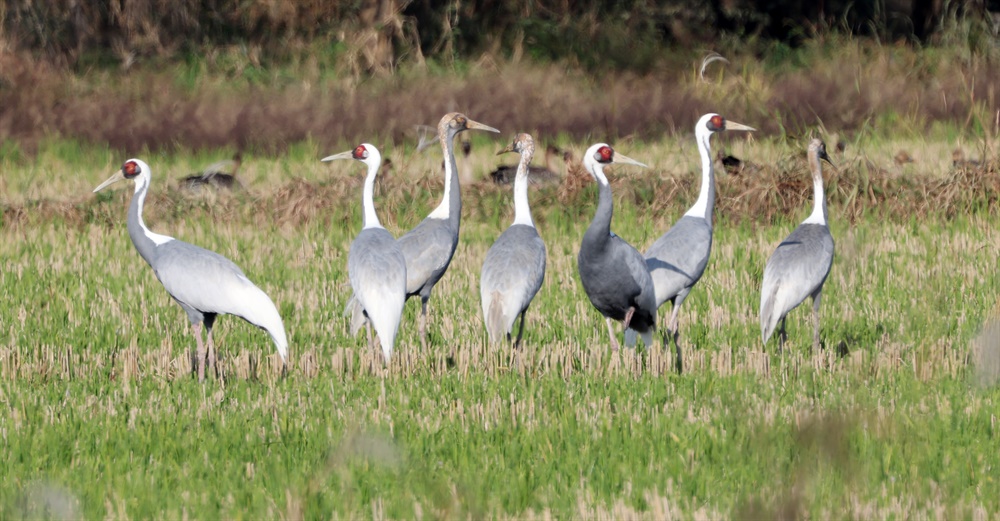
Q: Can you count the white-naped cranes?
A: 7